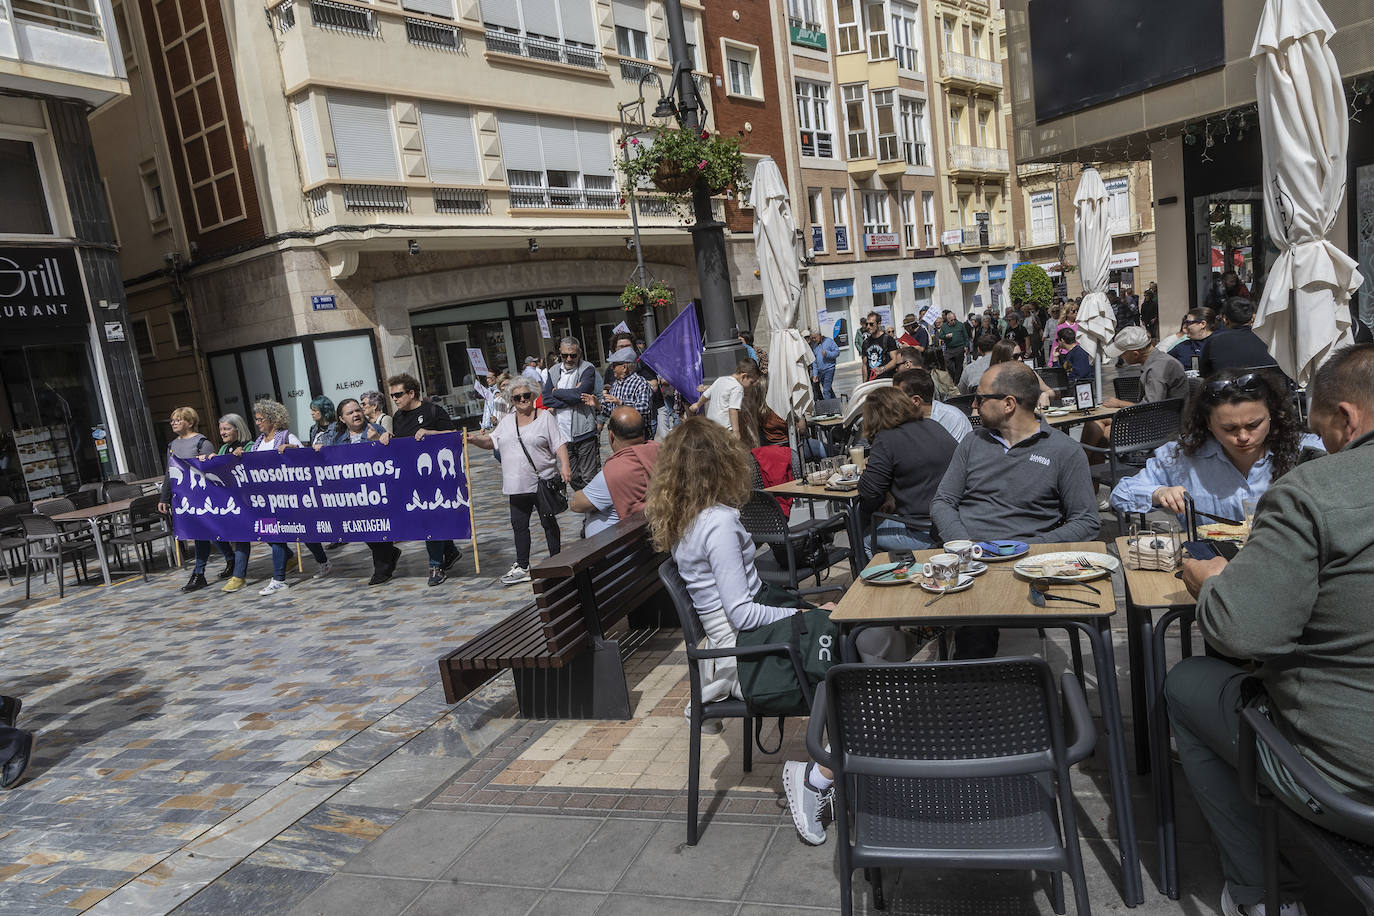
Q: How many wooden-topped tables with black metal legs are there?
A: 5